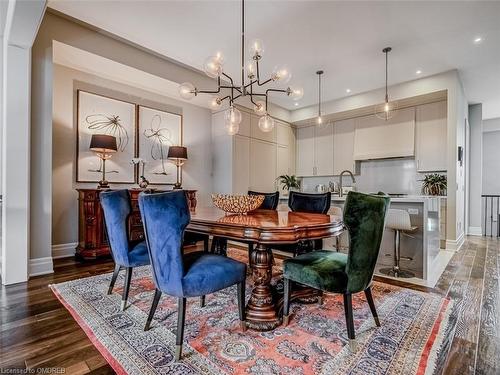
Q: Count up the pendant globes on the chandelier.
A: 12